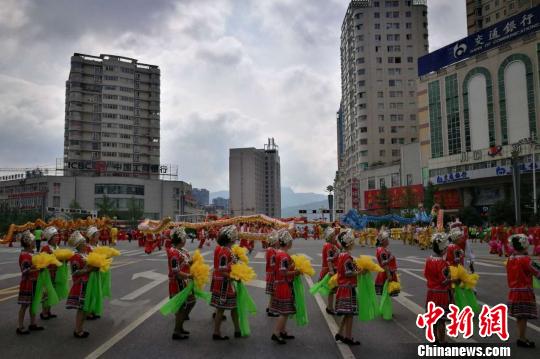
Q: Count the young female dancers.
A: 14